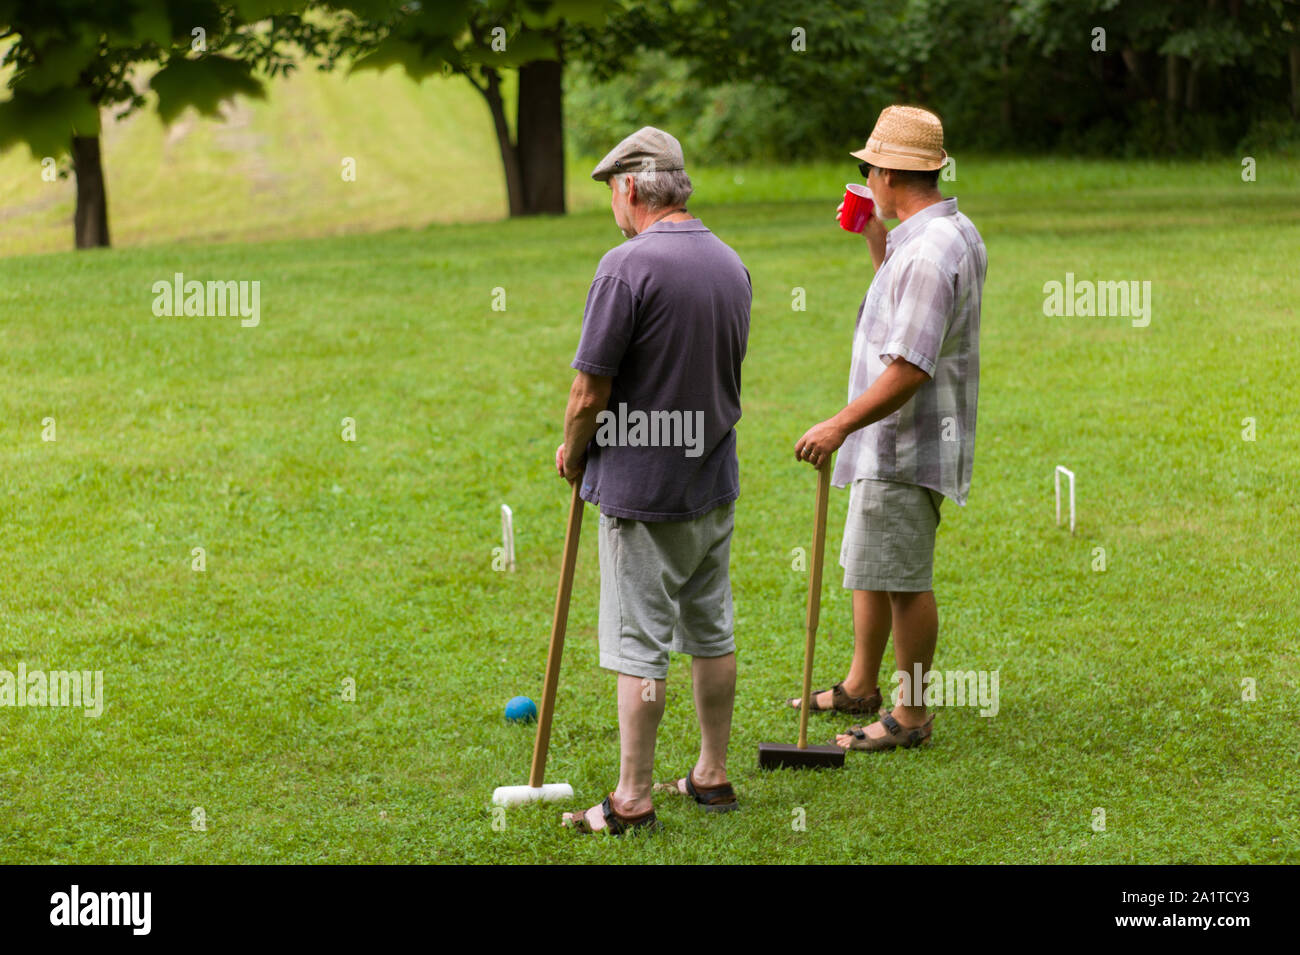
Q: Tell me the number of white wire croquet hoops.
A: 2